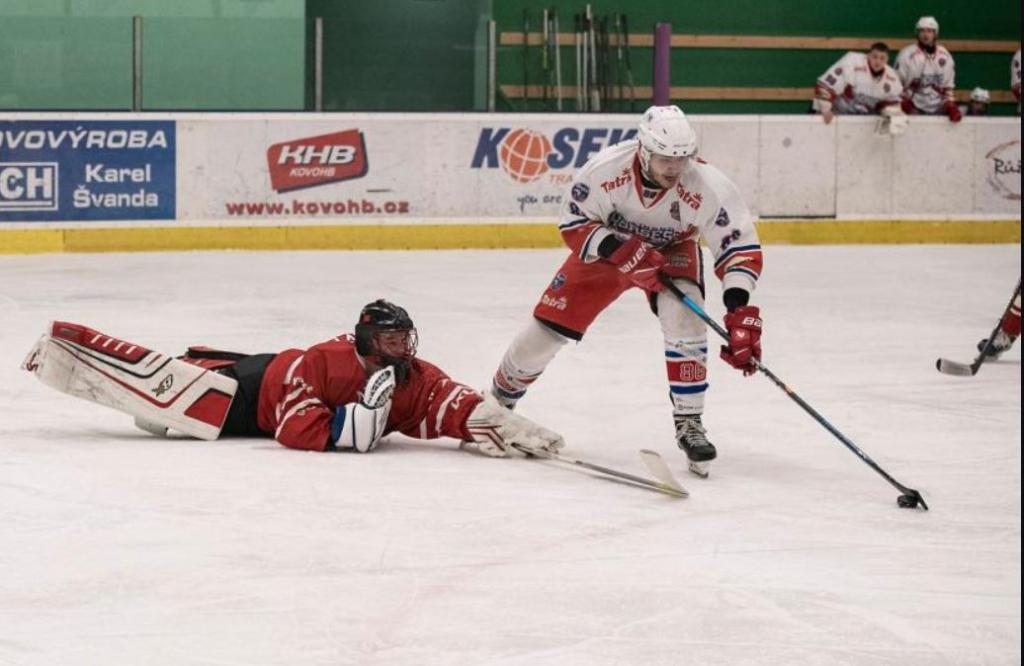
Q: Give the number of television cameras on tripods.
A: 0